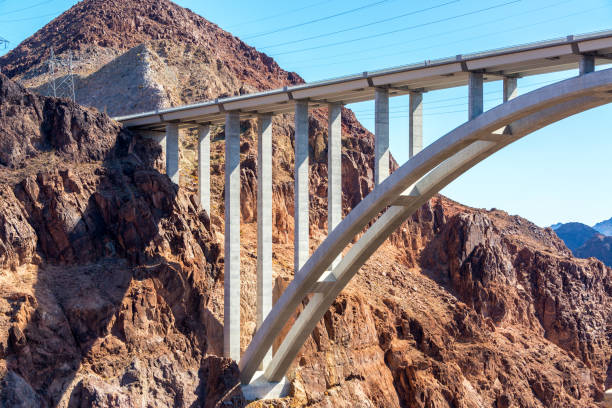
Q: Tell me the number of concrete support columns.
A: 11